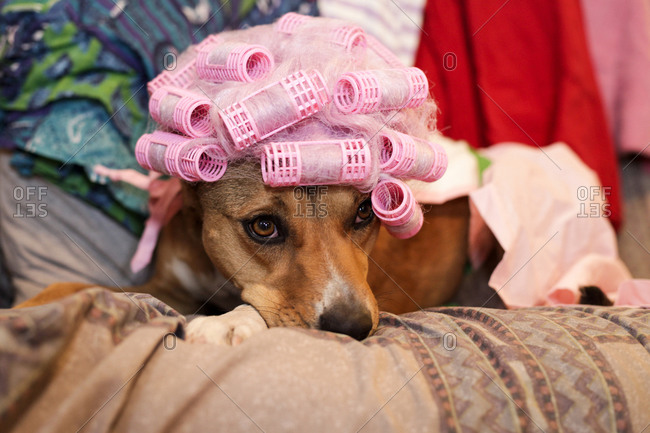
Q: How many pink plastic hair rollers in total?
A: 11